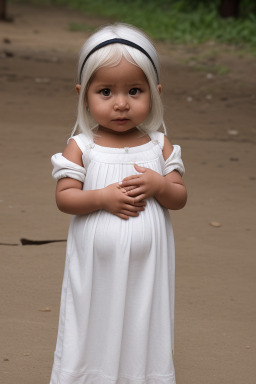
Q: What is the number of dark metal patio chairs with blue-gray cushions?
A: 0